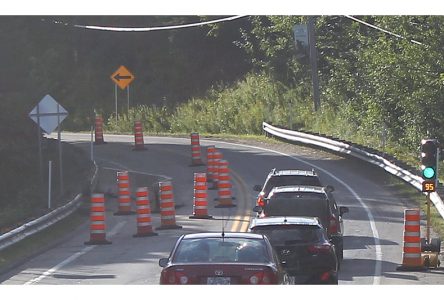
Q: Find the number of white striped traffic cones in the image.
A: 12